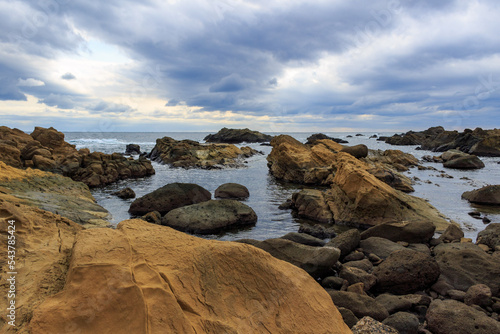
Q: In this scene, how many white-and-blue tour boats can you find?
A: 0